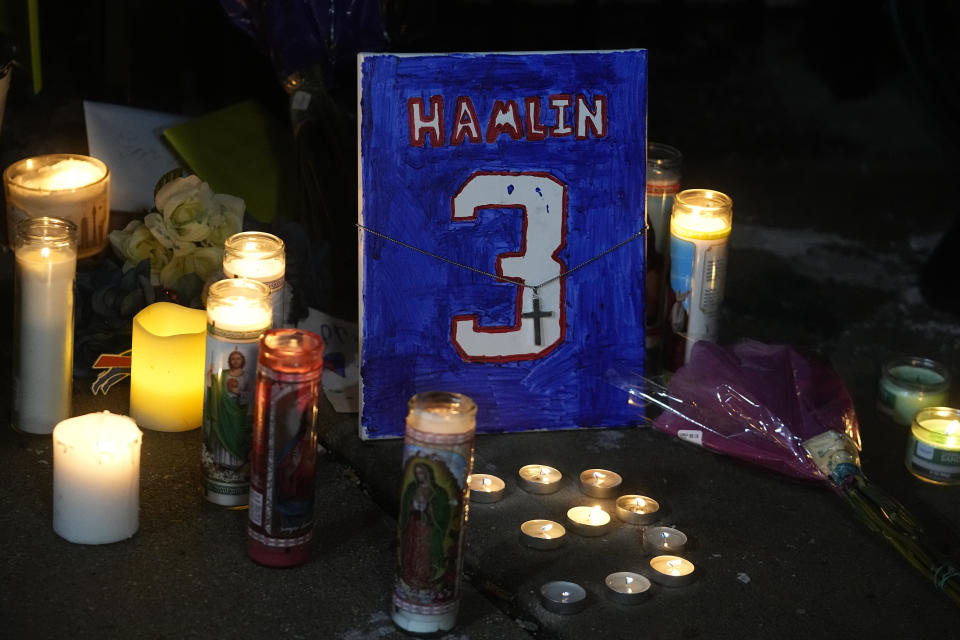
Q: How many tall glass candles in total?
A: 7